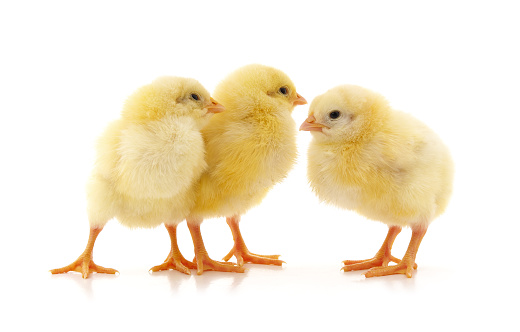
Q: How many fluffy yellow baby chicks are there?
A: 3